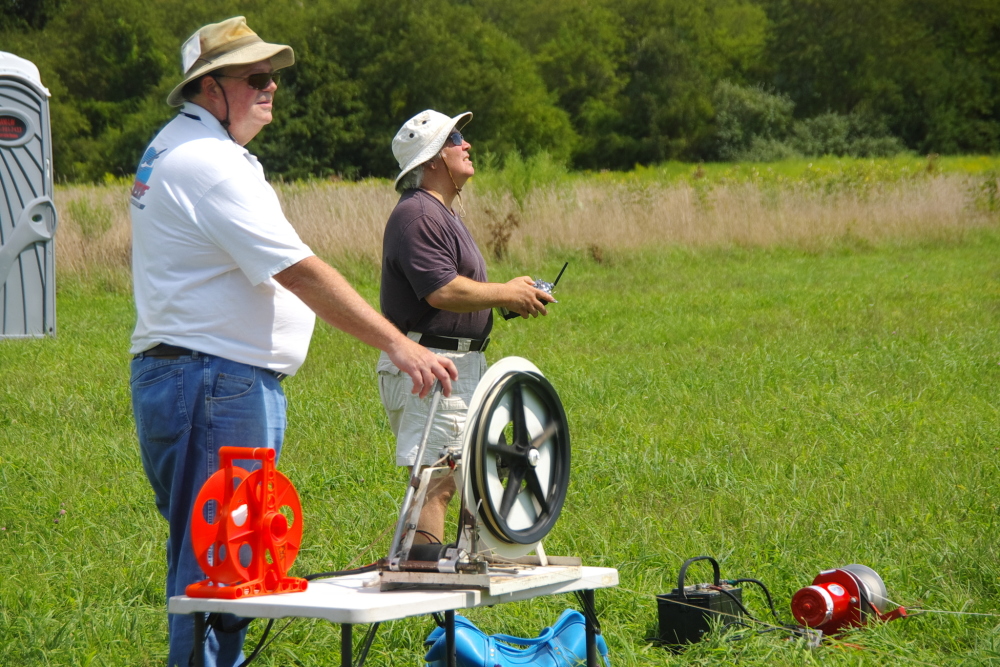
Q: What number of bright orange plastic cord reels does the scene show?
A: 1